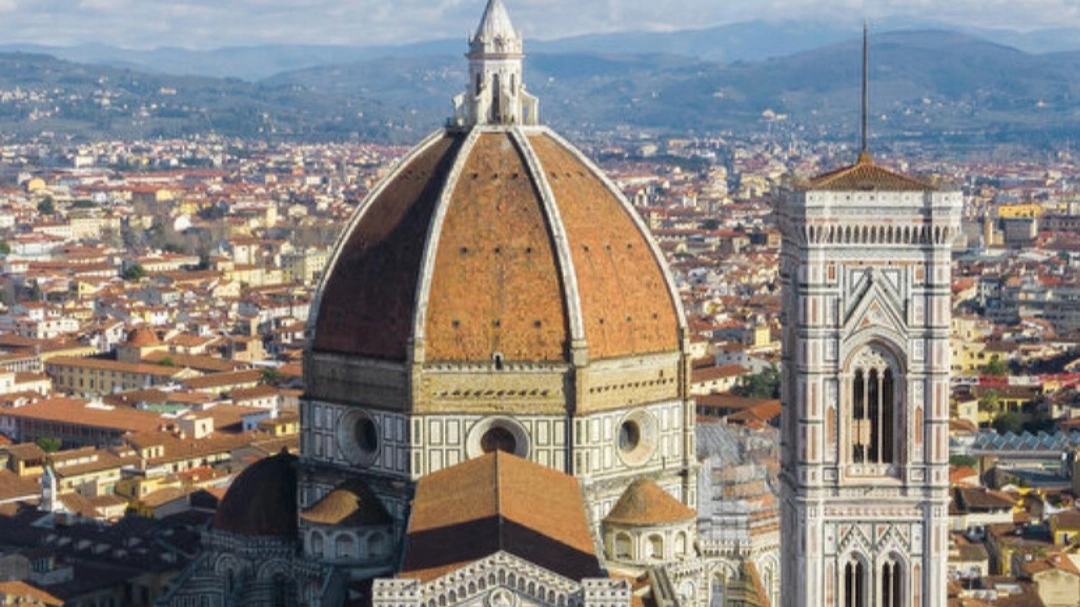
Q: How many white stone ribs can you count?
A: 4